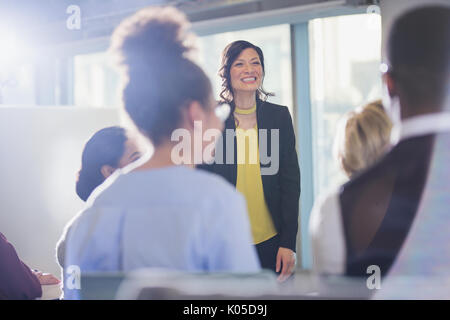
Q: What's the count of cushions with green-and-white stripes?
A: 0